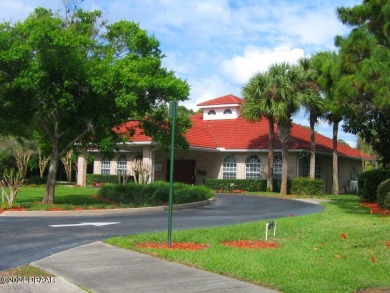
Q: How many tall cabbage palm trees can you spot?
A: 4